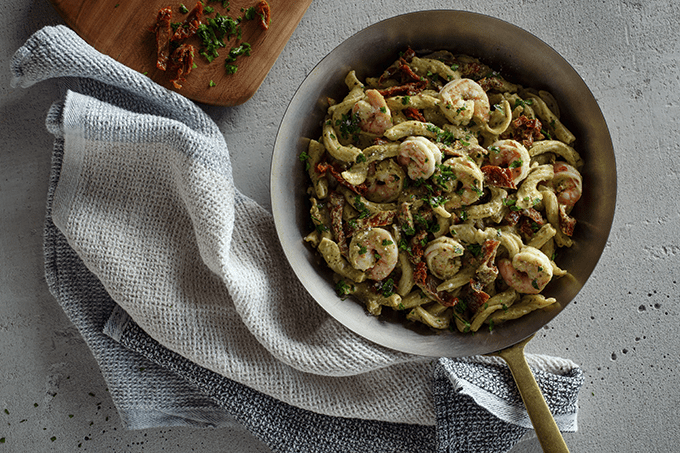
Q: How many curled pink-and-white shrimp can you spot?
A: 10